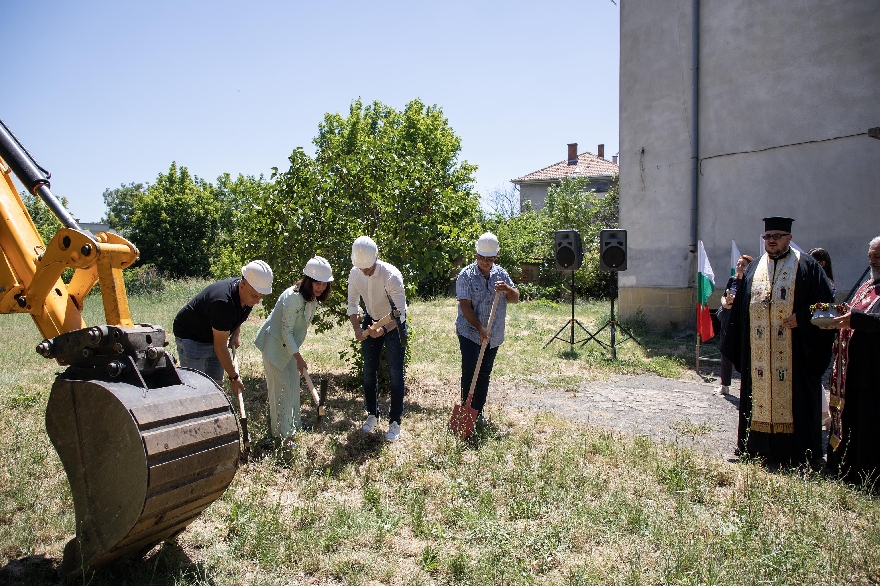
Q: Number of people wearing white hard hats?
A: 4